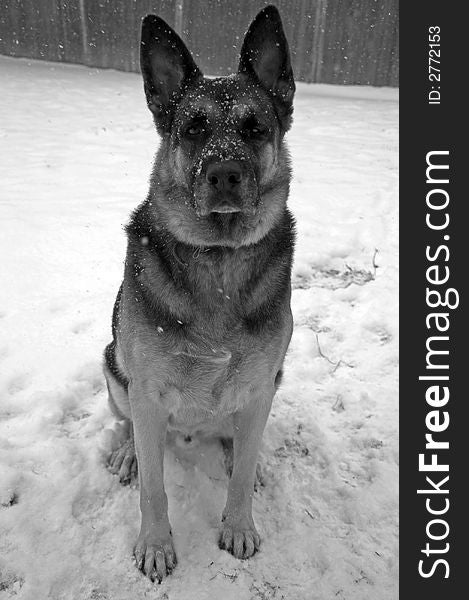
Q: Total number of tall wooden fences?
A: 1